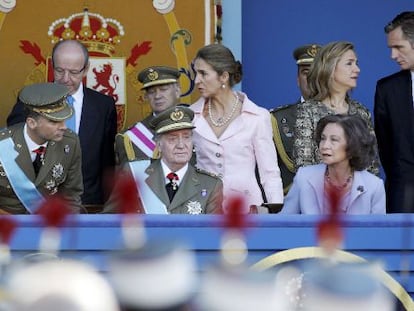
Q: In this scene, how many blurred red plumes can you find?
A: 5